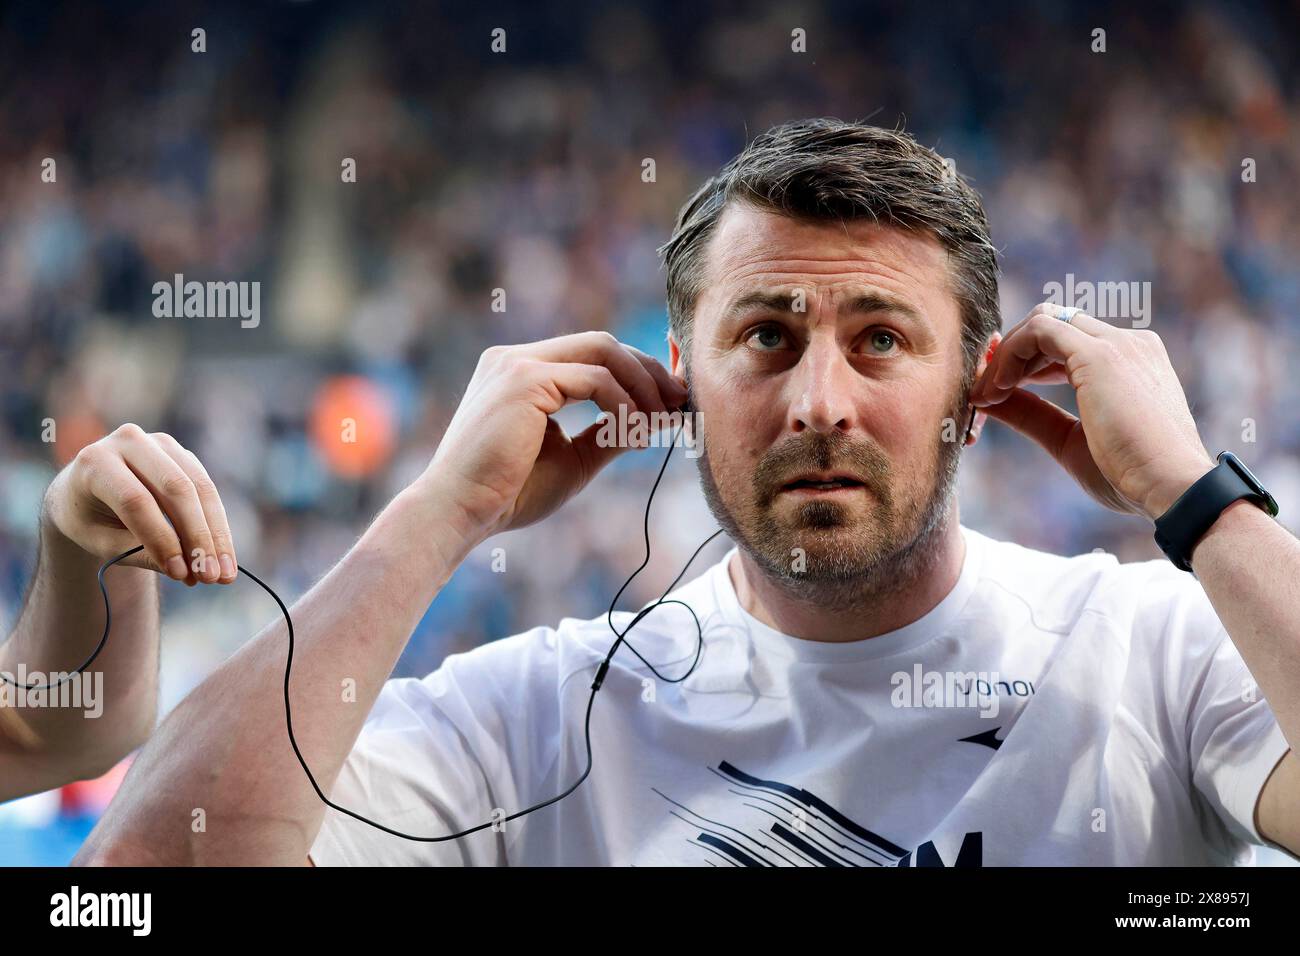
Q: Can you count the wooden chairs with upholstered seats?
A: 0